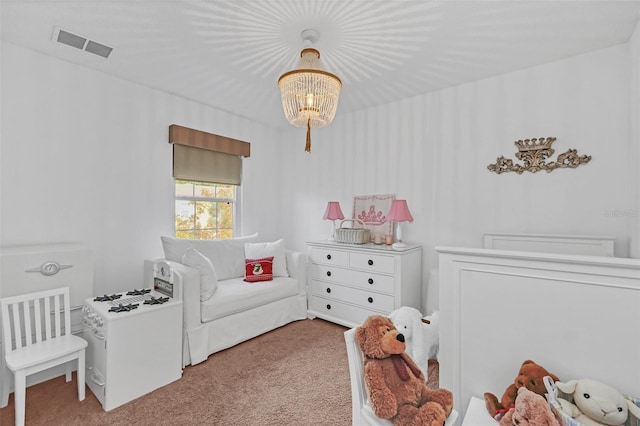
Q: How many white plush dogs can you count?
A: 1